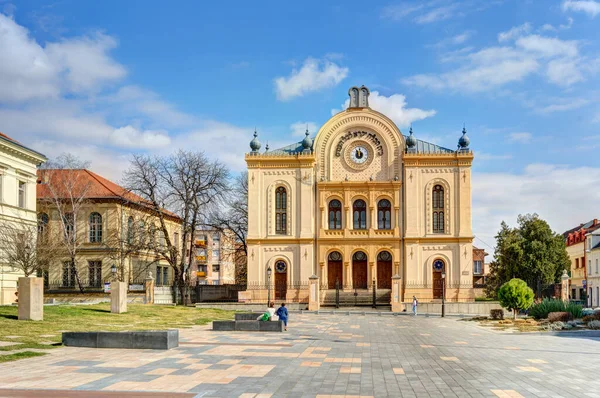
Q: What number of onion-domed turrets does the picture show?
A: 4